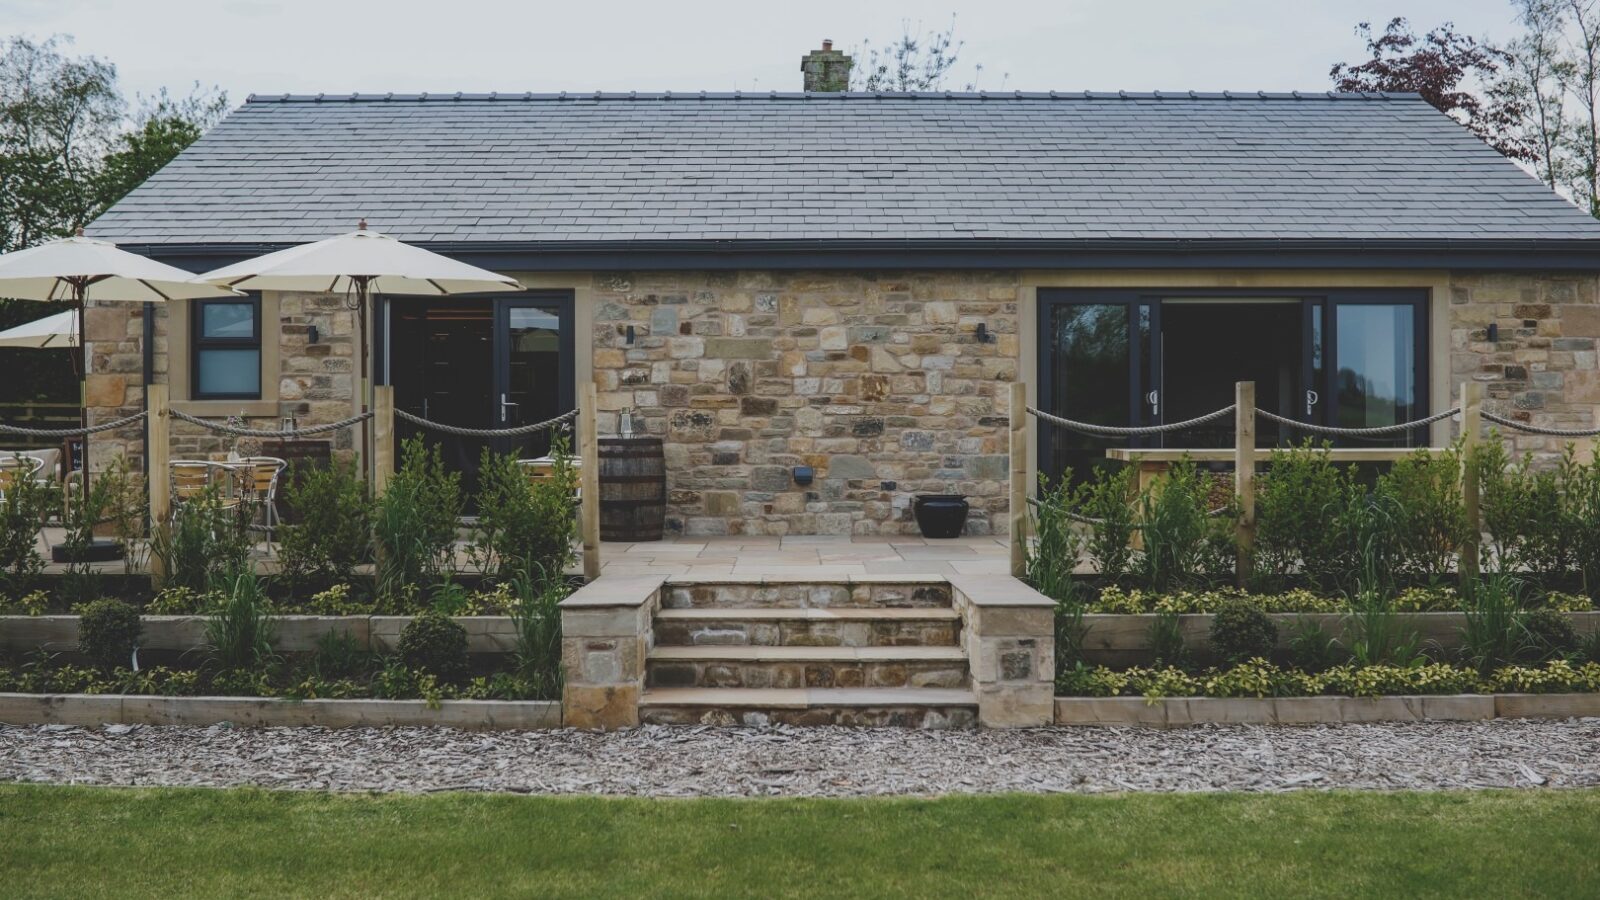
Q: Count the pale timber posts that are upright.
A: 6